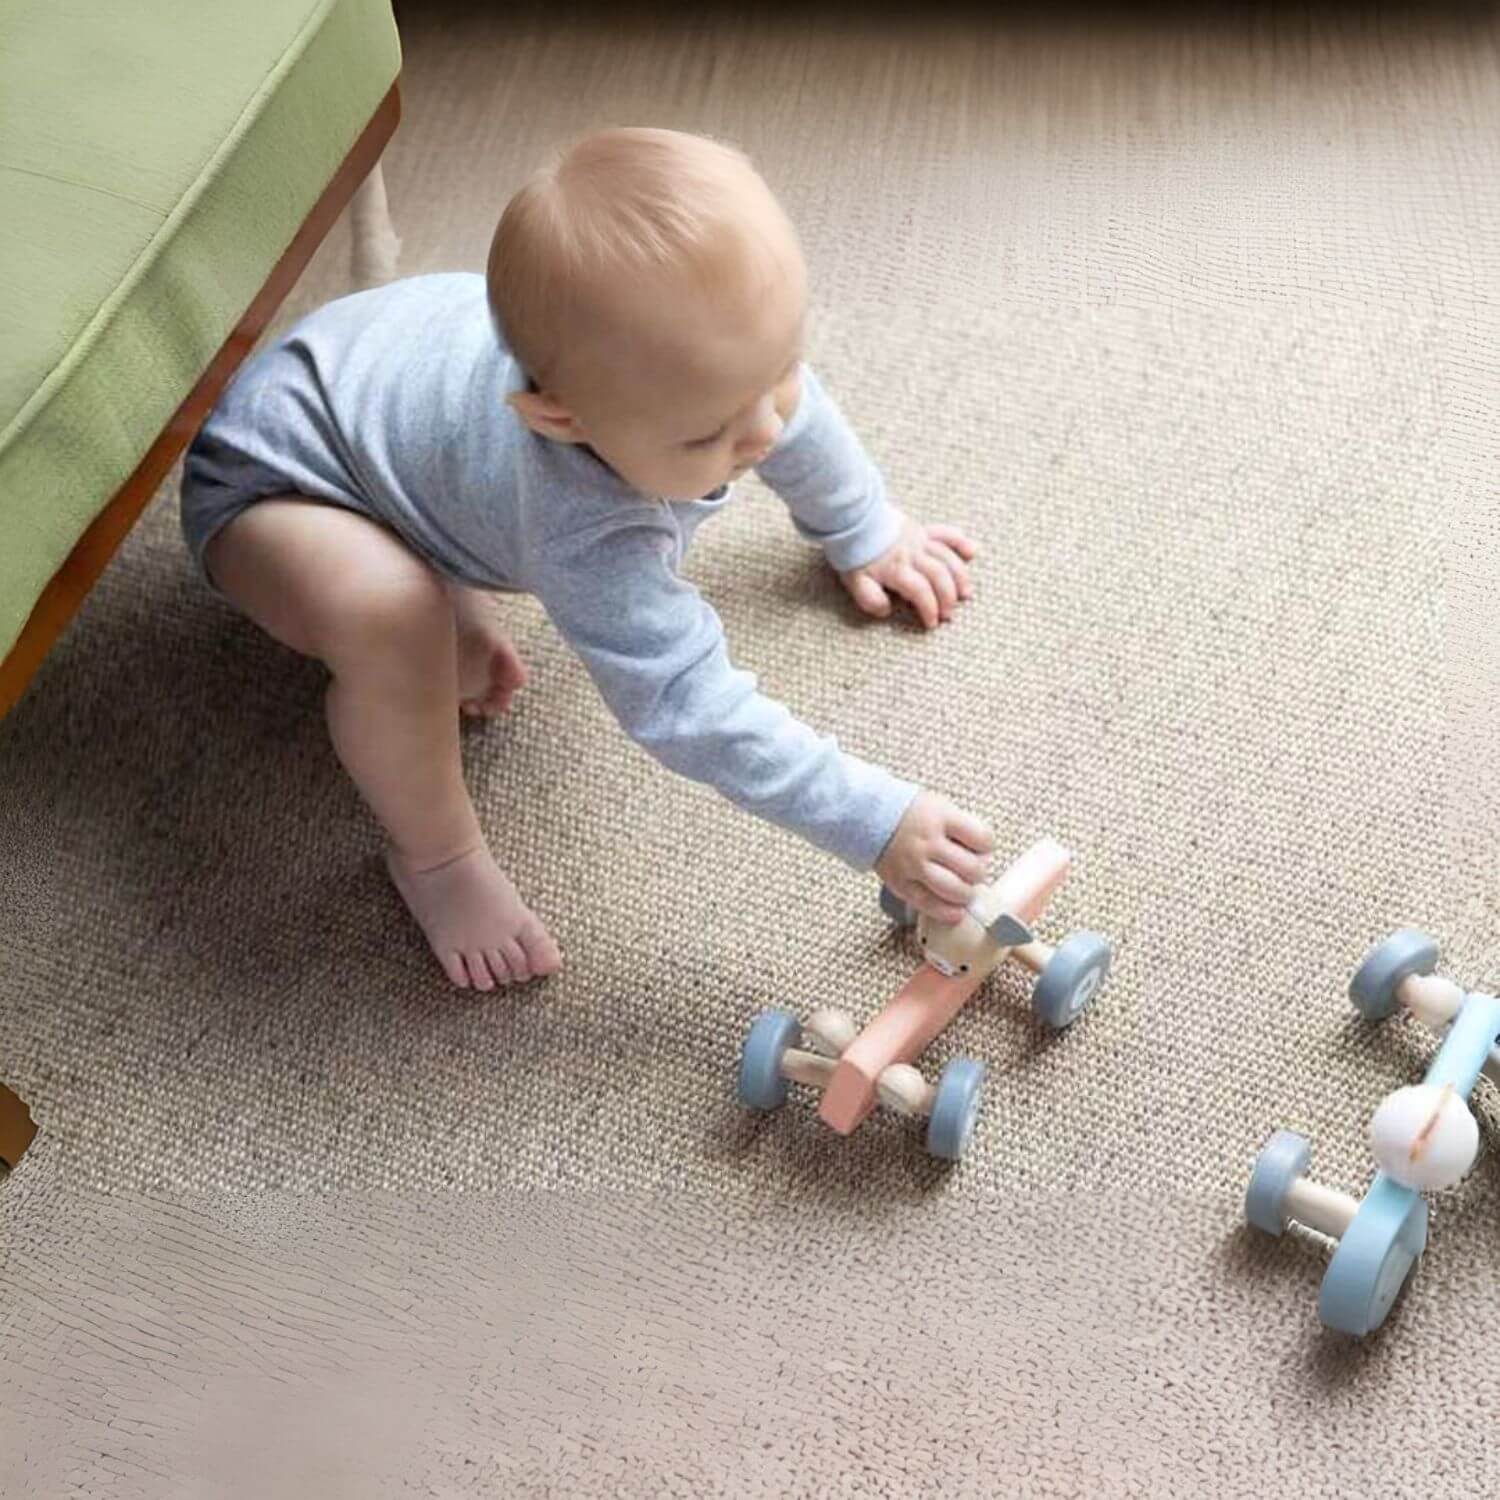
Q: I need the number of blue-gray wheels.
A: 7